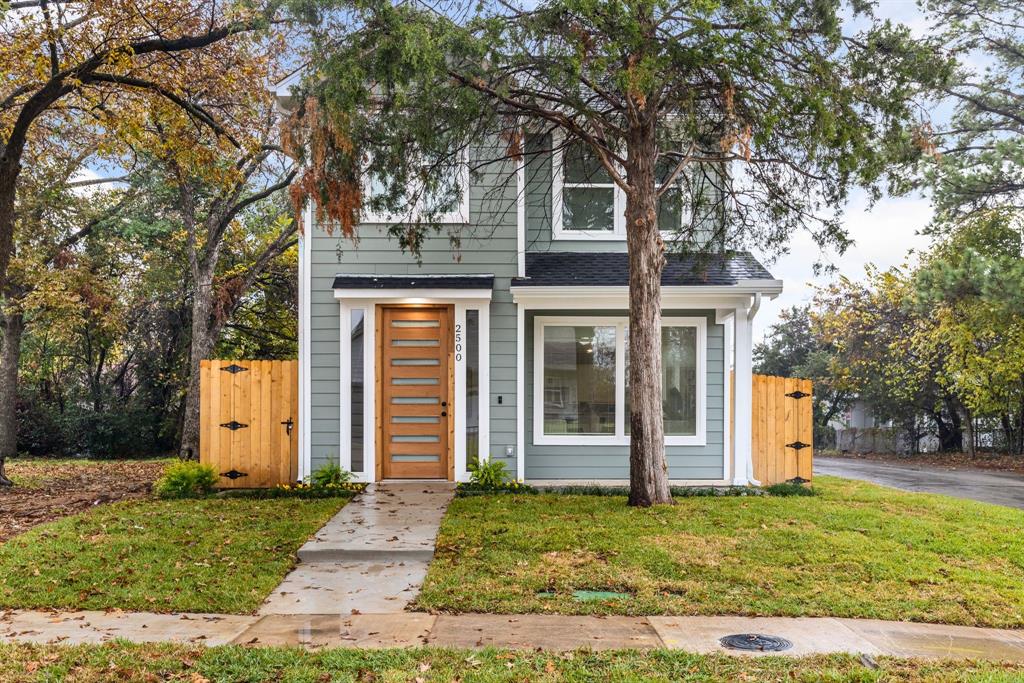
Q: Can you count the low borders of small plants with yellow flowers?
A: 2